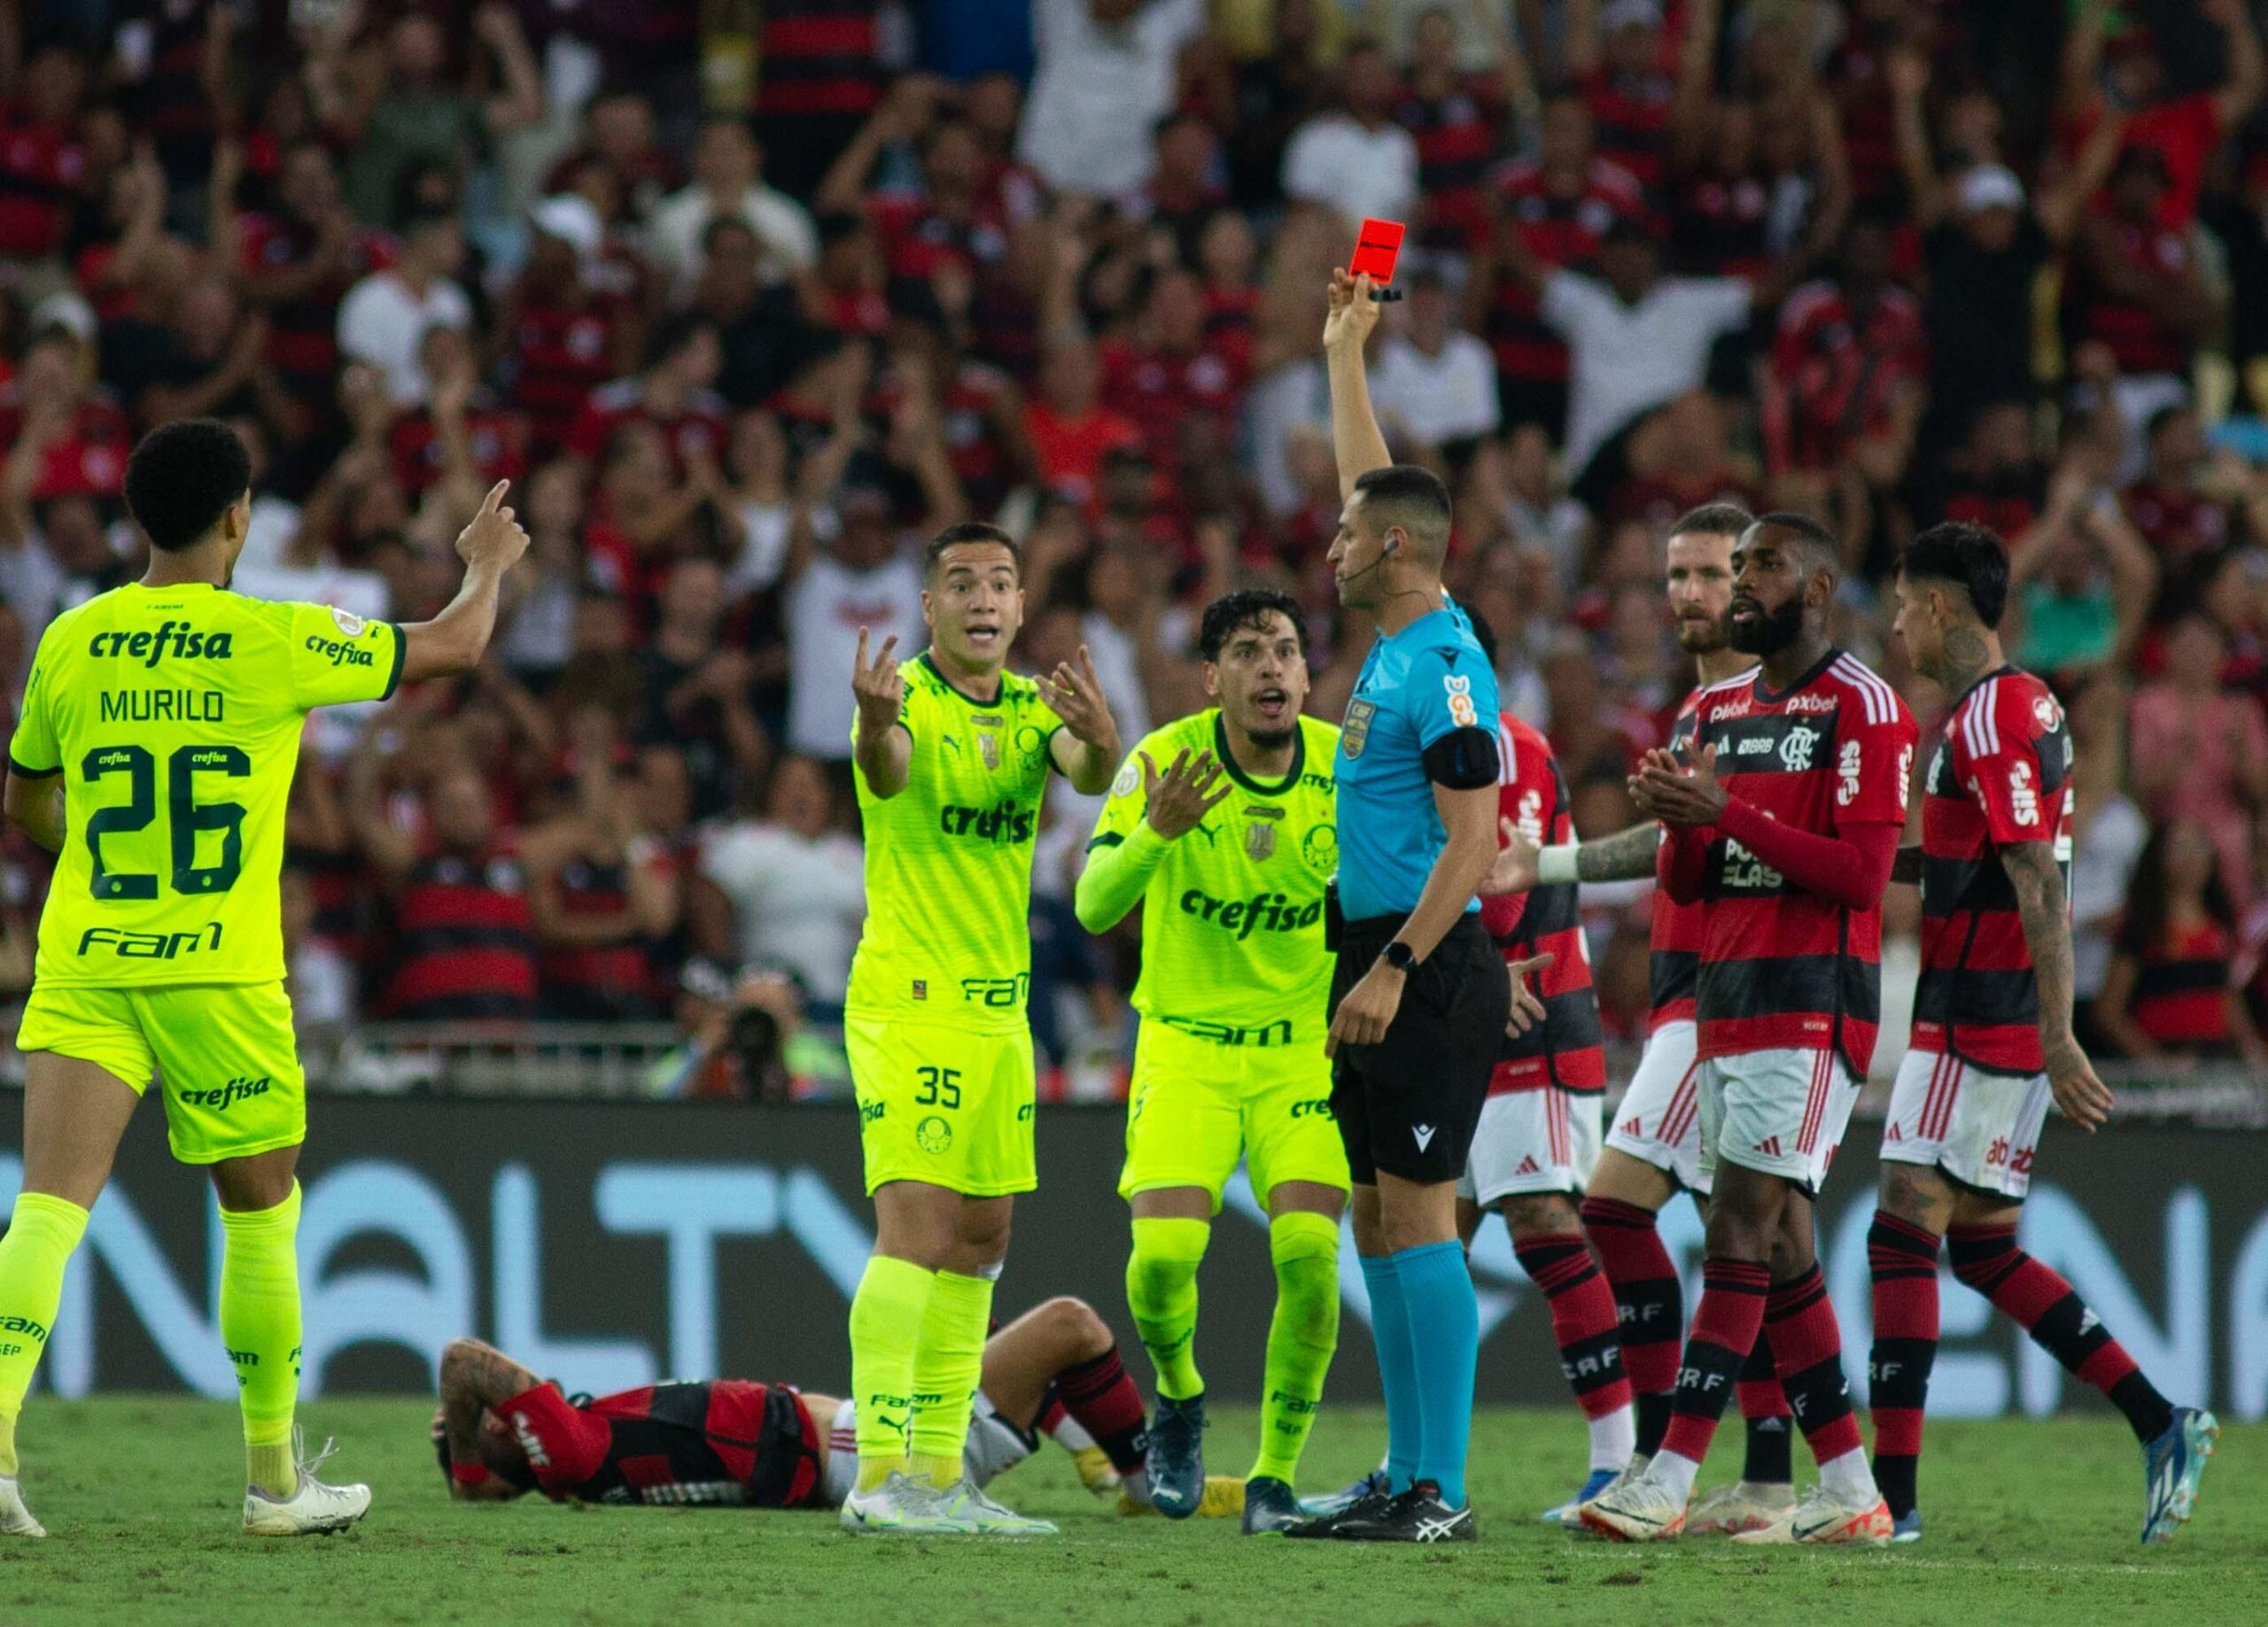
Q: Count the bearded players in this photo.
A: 3